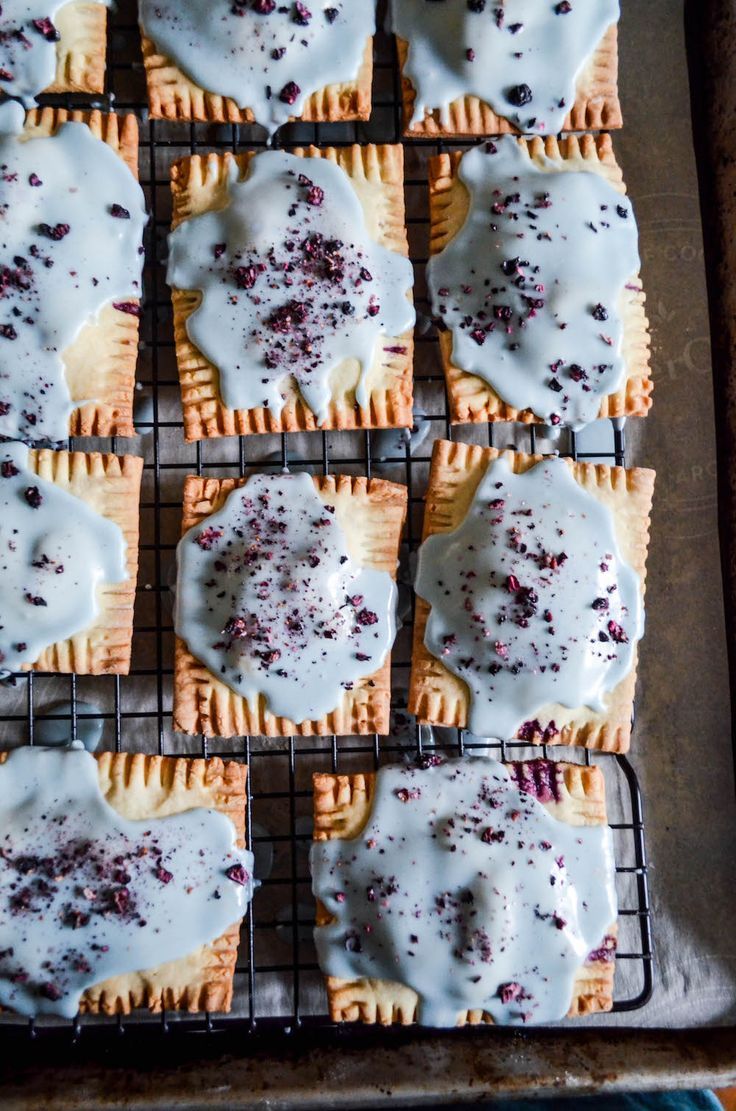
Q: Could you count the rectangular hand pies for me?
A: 11